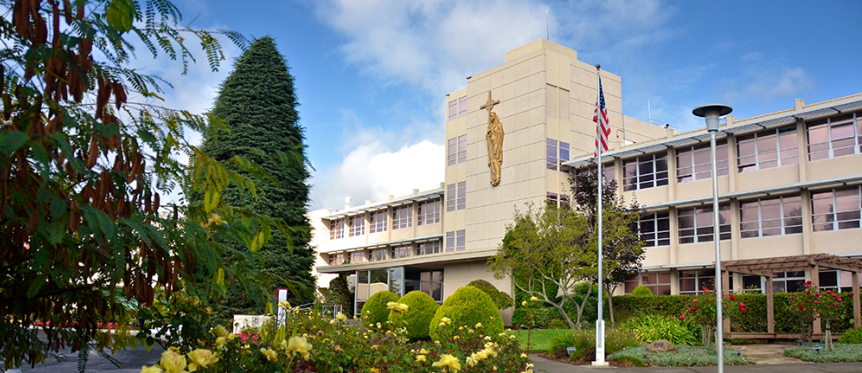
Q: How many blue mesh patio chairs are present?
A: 0